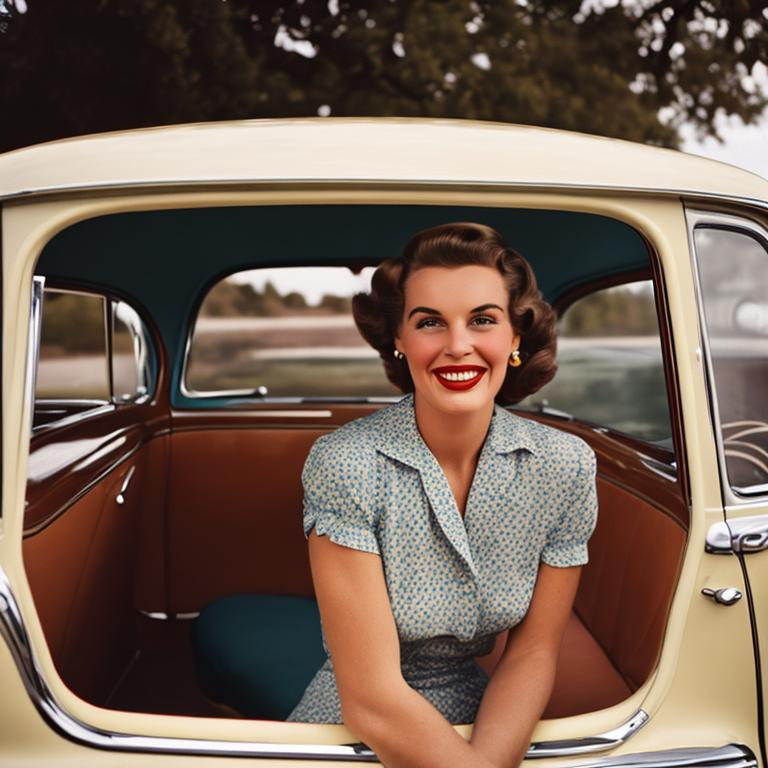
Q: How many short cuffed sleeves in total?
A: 2